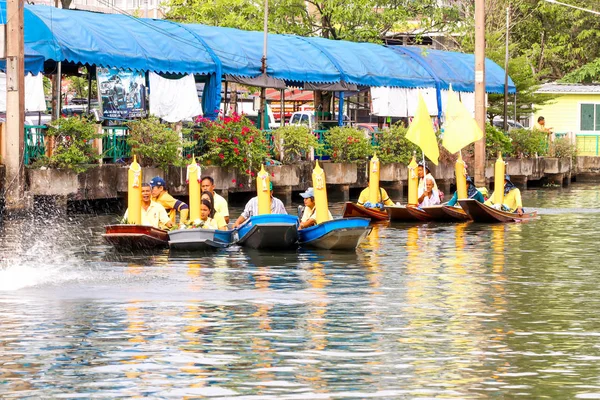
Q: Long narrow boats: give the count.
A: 8